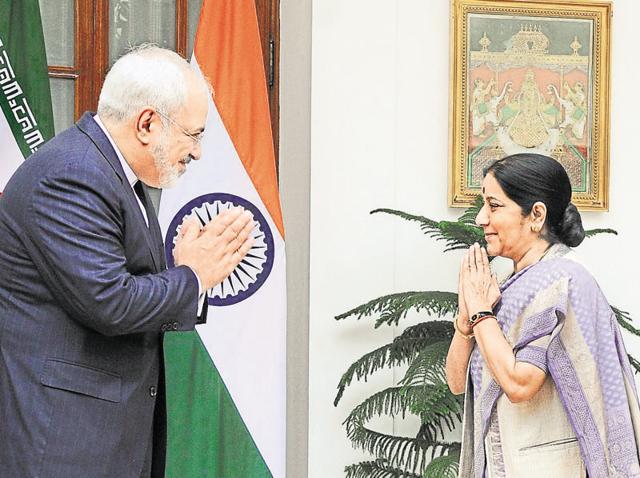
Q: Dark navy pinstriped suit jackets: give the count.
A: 1